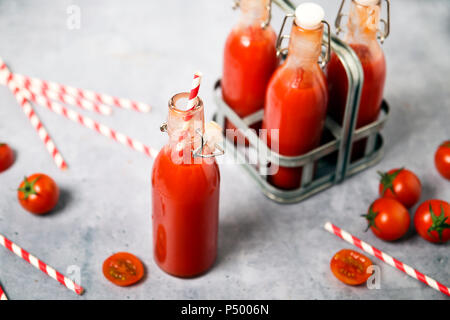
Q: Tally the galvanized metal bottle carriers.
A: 1